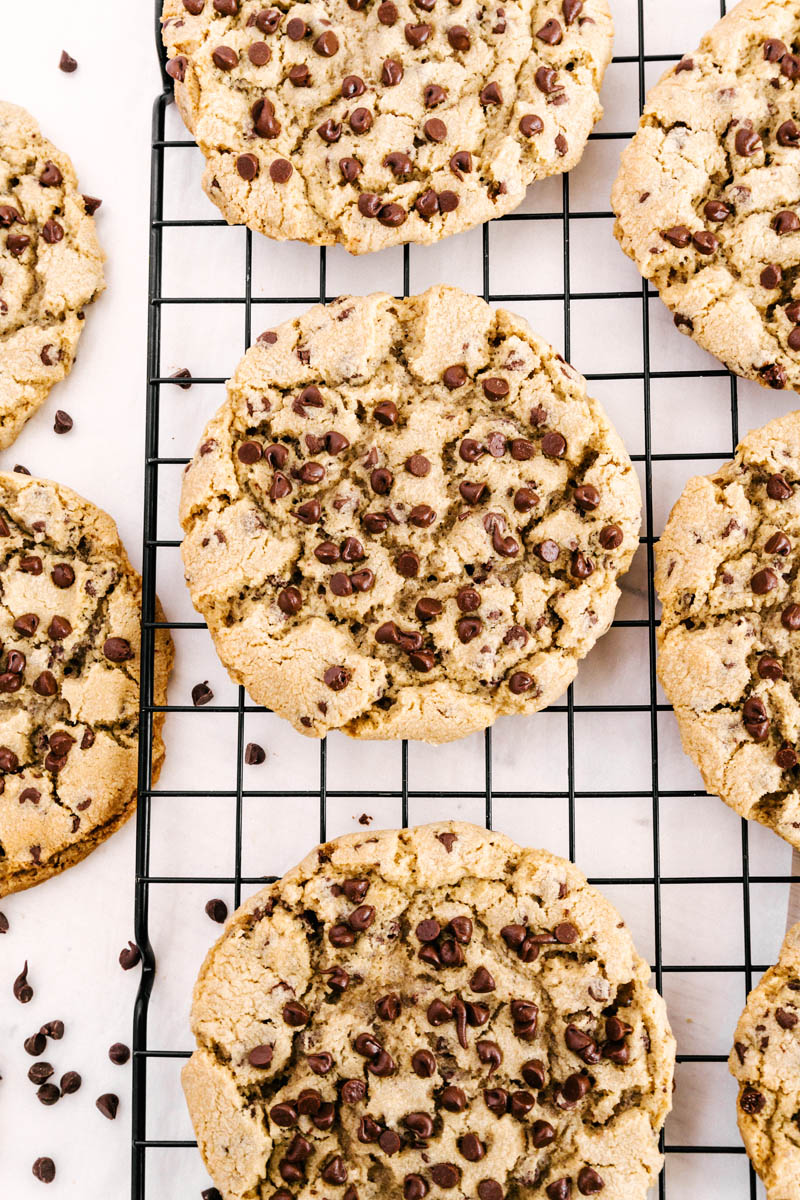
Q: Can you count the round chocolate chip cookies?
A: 8